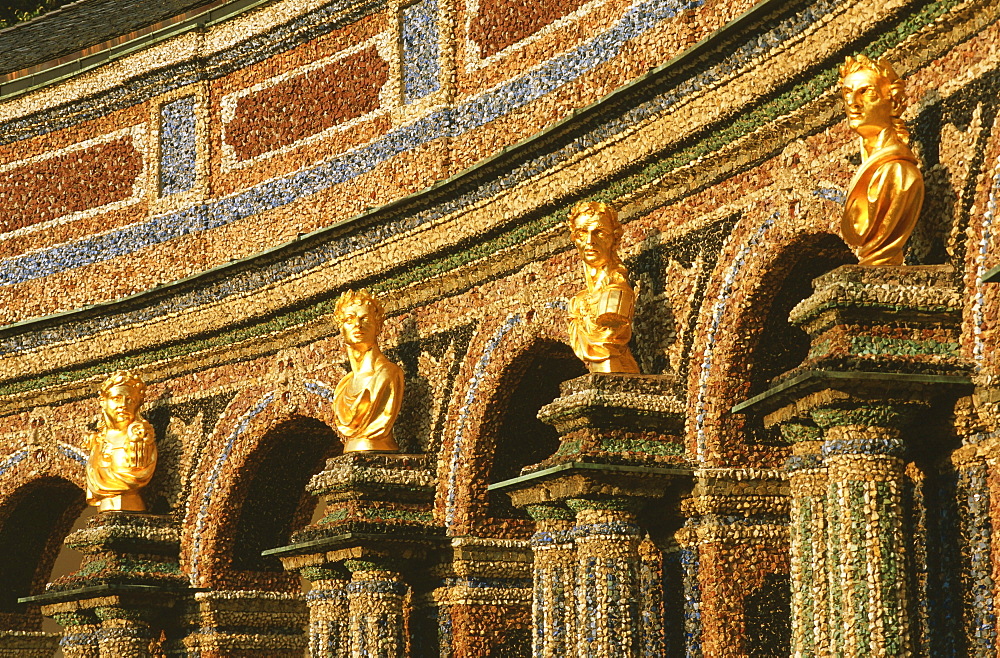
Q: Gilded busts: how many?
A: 4